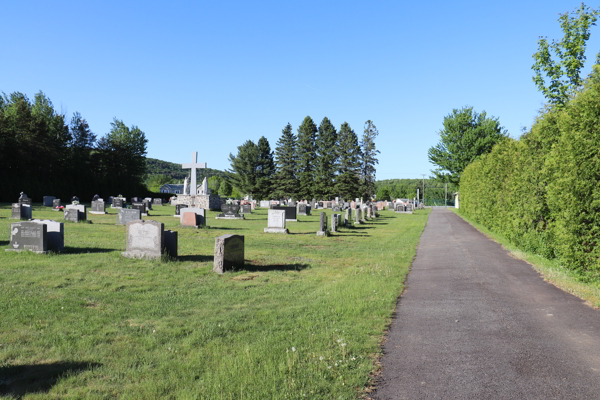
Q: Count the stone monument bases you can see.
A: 1